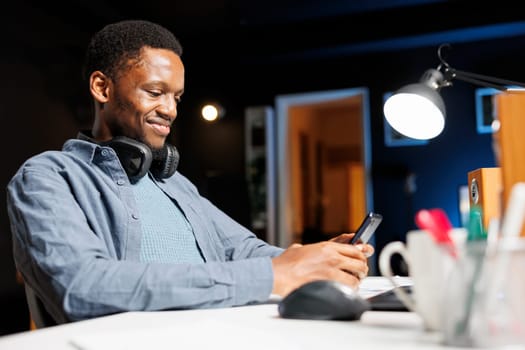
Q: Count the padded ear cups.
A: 2